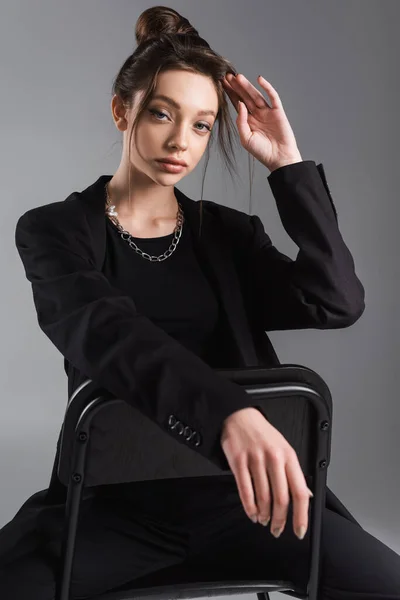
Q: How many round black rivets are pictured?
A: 4